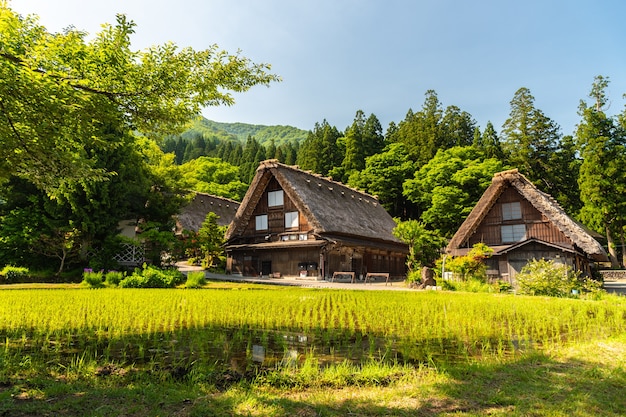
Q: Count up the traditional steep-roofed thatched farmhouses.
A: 3